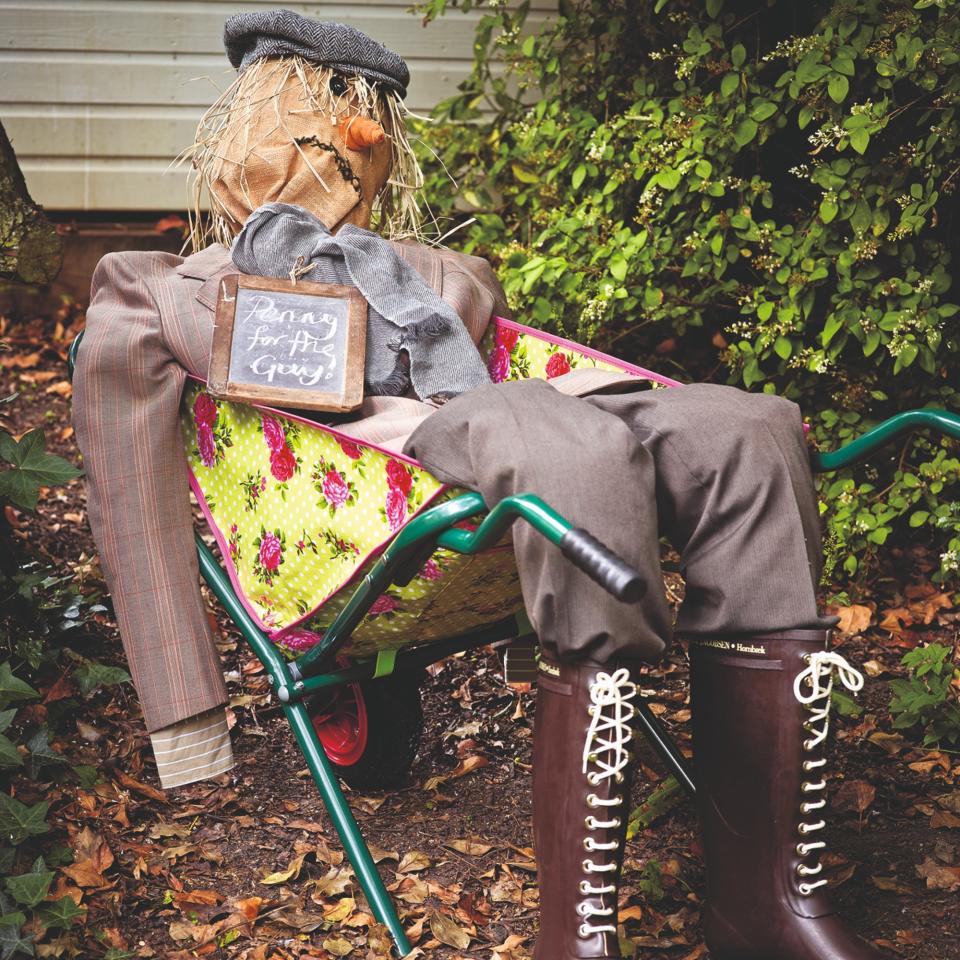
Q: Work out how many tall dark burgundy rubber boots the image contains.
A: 2